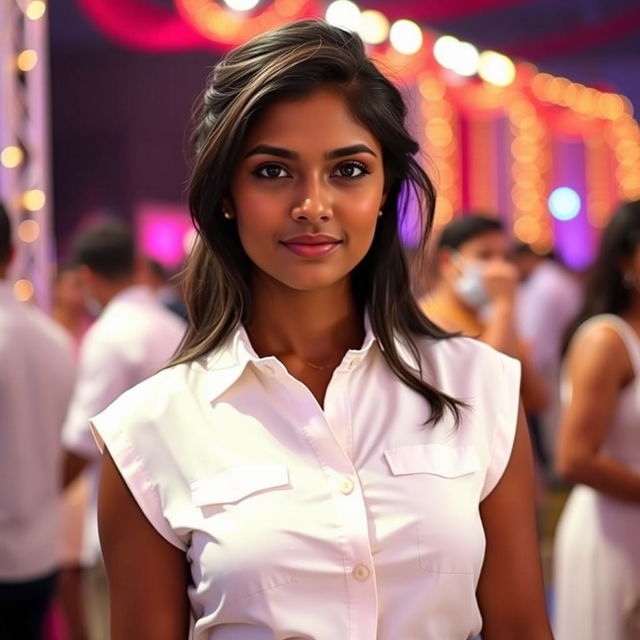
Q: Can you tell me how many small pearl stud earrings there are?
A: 2